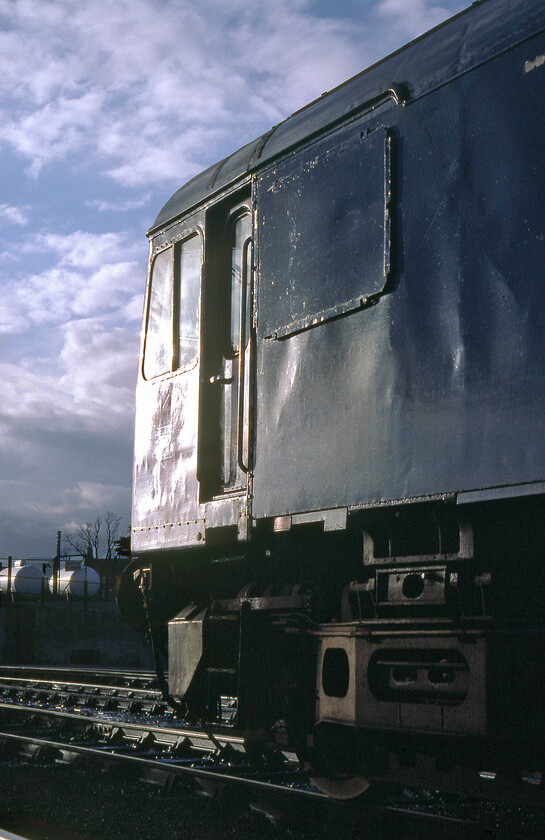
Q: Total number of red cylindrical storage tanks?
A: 0